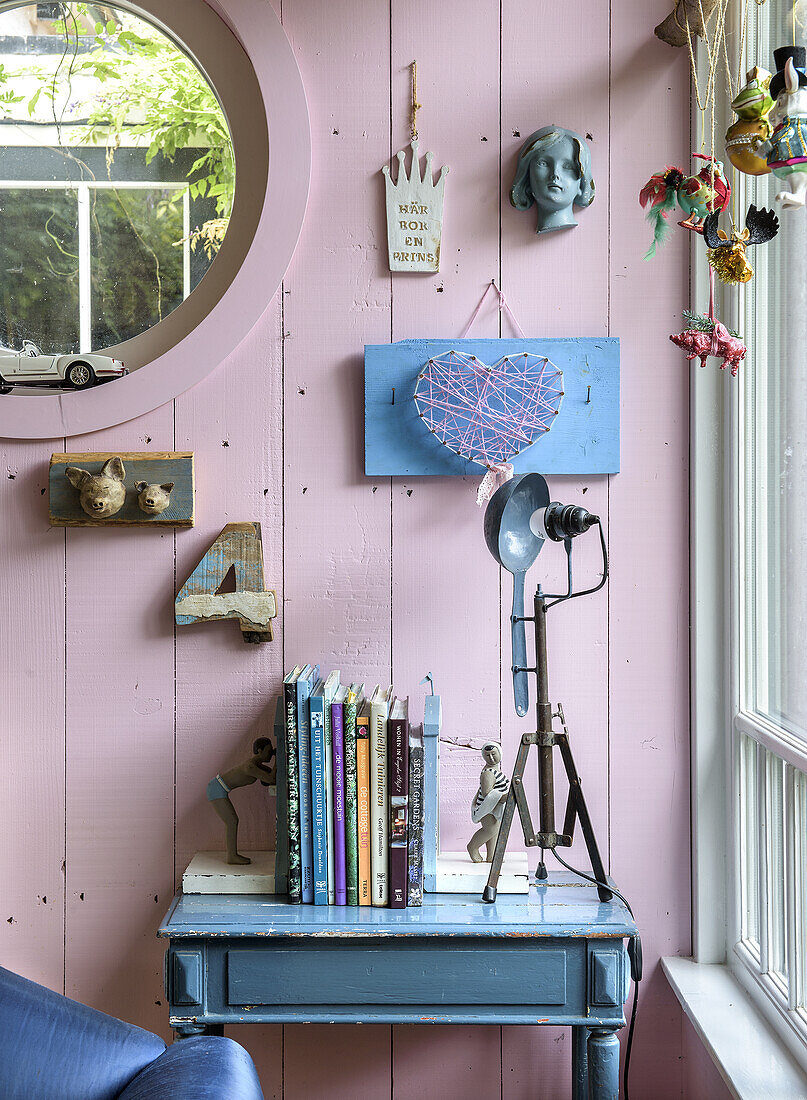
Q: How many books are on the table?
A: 10